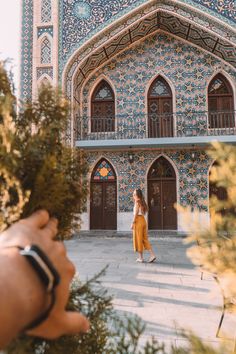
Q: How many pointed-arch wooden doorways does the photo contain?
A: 6